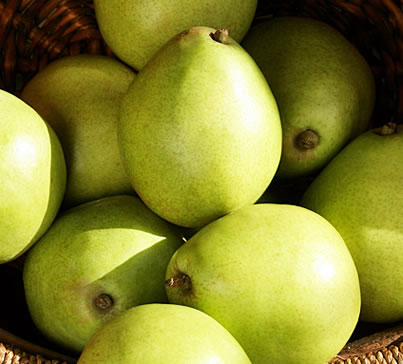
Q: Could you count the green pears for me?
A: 9